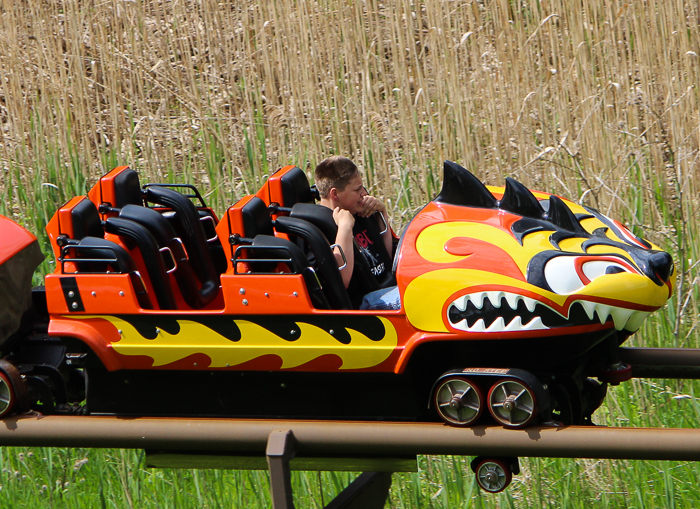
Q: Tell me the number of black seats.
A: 4